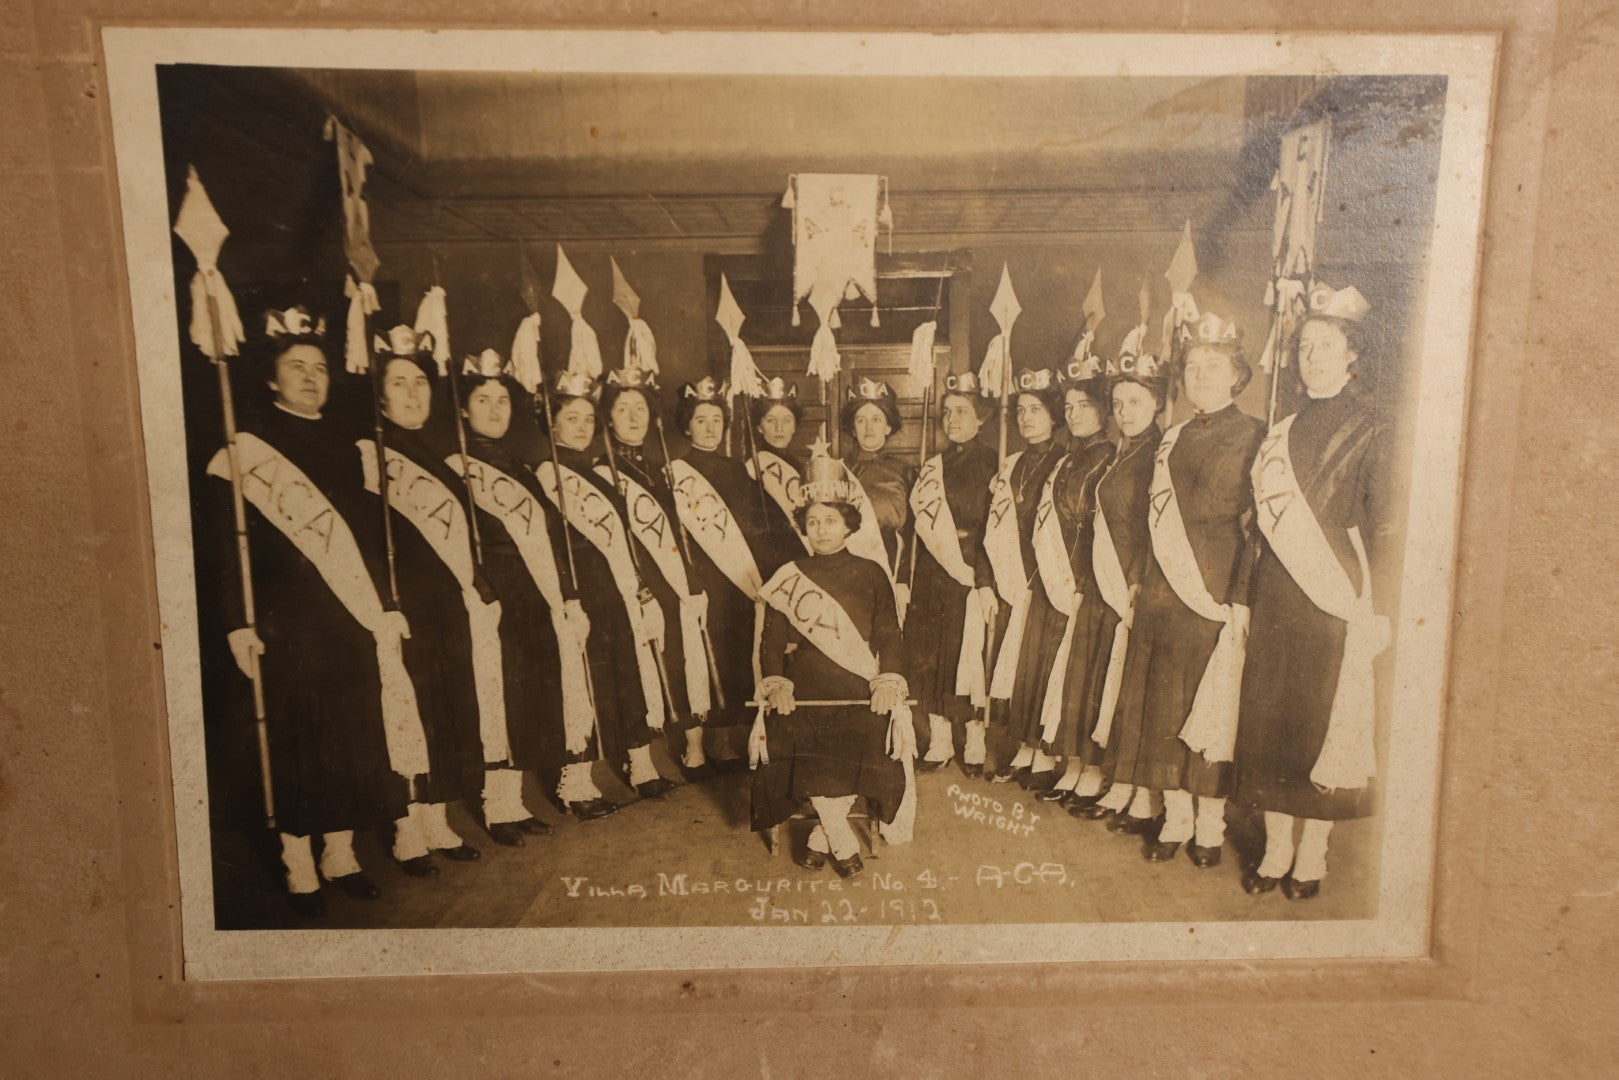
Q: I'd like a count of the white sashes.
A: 15